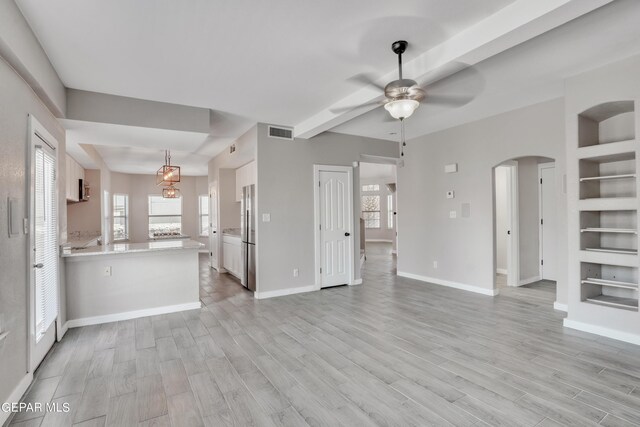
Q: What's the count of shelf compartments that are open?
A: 4